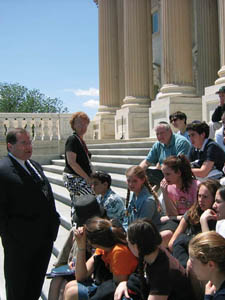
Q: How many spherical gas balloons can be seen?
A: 0